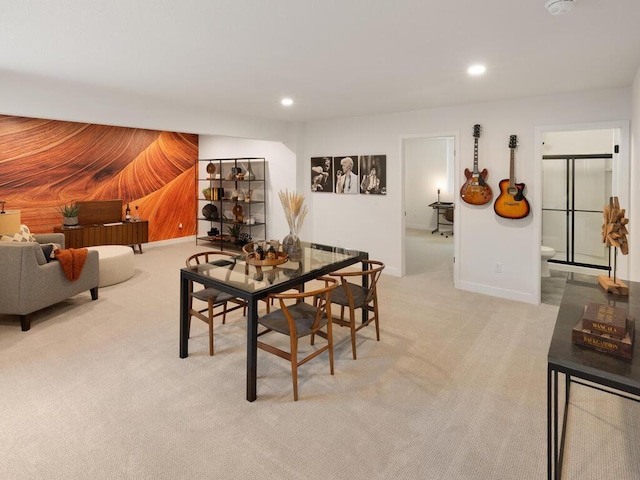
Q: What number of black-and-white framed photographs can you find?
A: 3